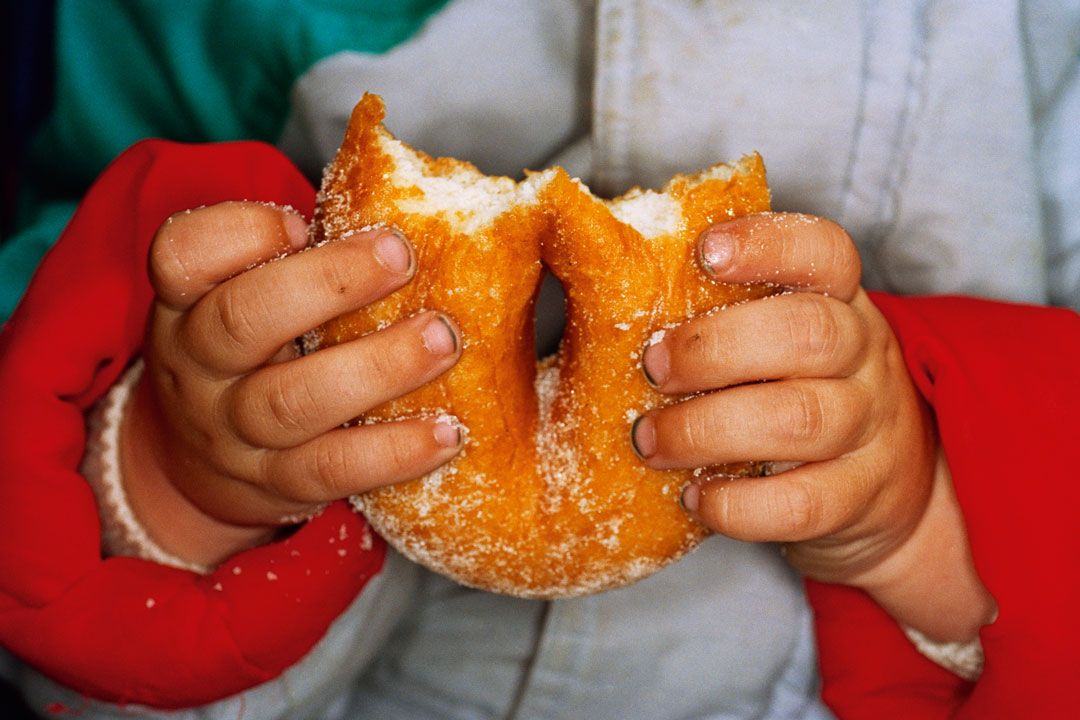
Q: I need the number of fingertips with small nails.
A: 8